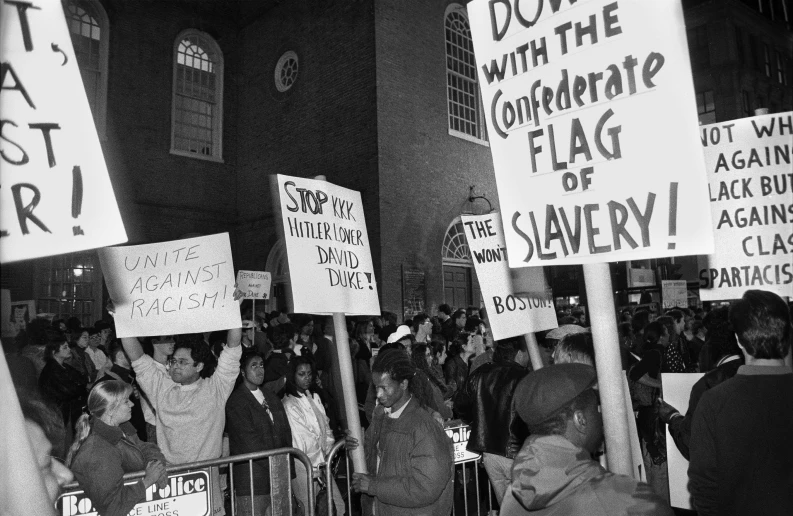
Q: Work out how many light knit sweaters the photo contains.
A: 1